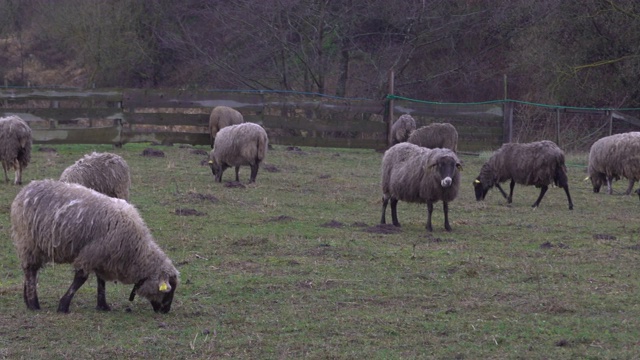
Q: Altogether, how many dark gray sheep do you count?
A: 1